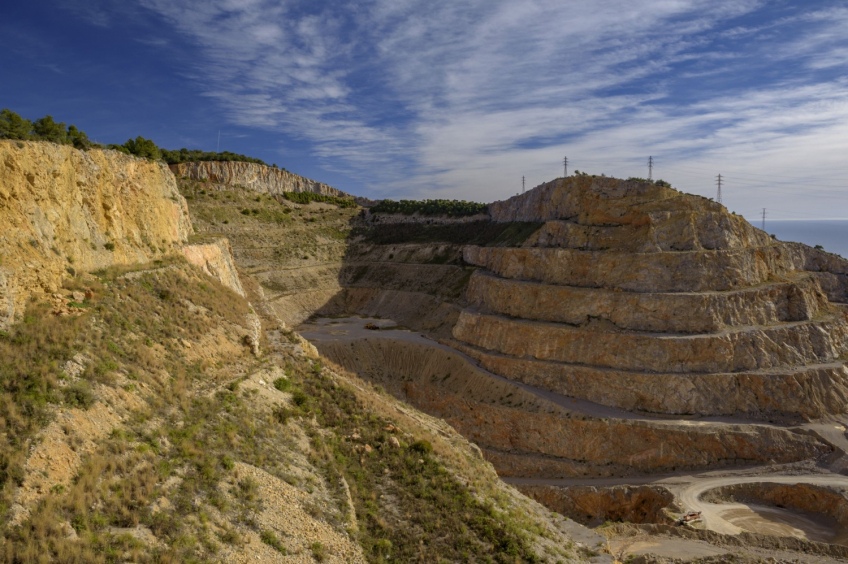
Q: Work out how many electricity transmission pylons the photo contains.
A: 5